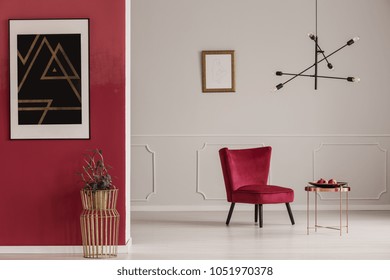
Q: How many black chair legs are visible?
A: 4